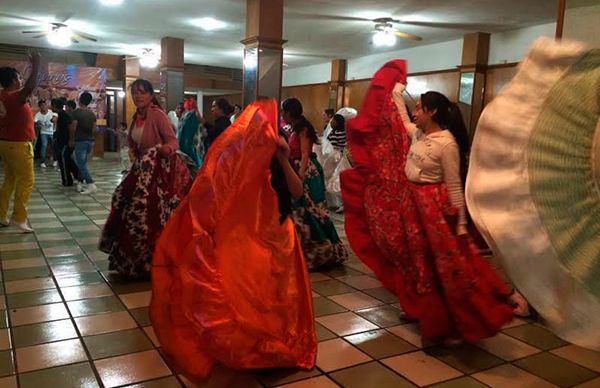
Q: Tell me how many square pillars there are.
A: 5